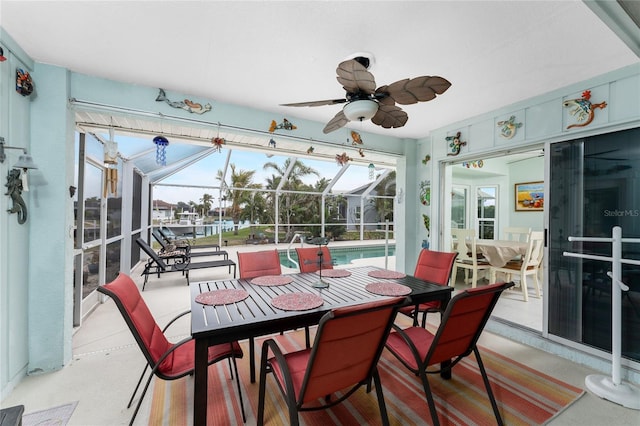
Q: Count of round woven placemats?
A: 6